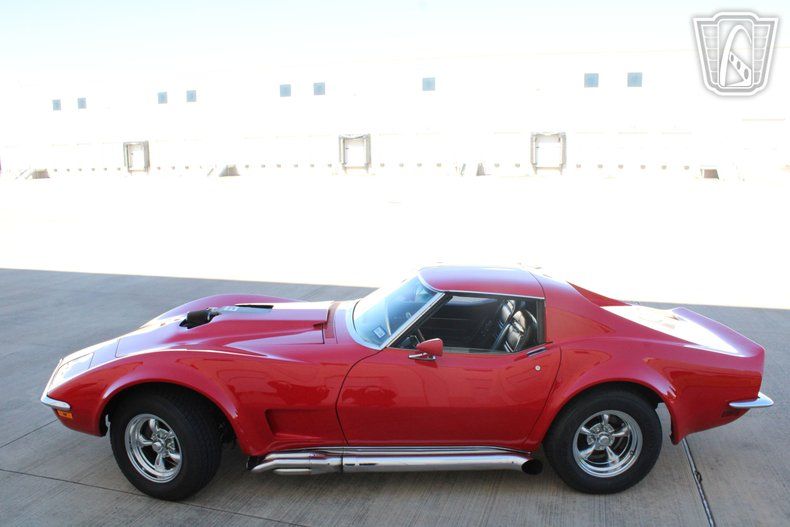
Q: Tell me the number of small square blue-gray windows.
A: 9